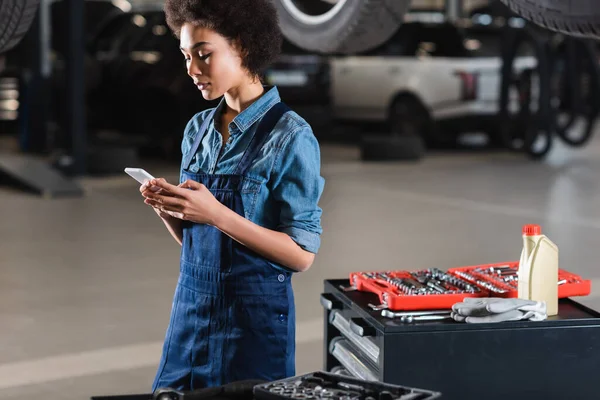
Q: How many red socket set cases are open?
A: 1